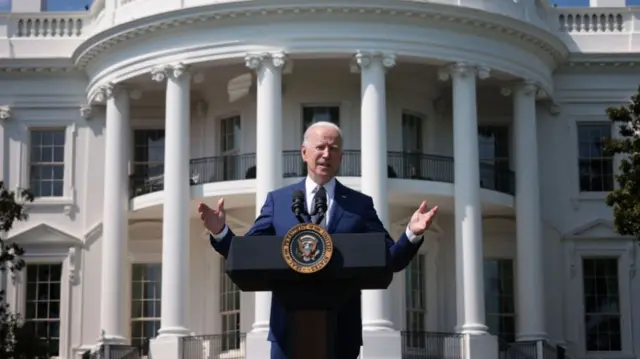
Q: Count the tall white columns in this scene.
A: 6